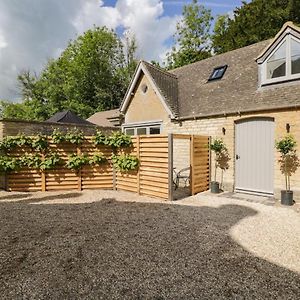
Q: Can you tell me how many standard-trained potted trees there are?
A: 2